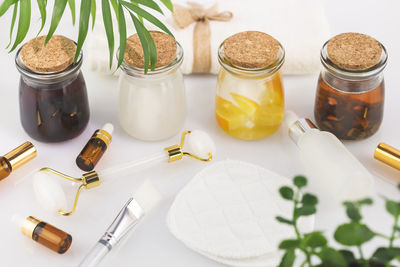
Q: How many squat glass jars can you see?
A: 4